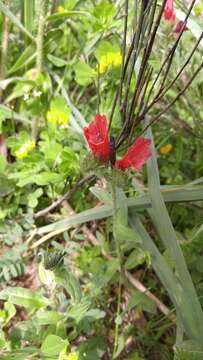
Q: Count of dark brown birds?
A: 0